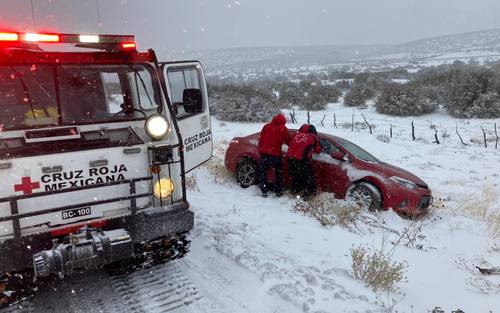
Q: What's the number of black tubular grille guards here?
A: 1